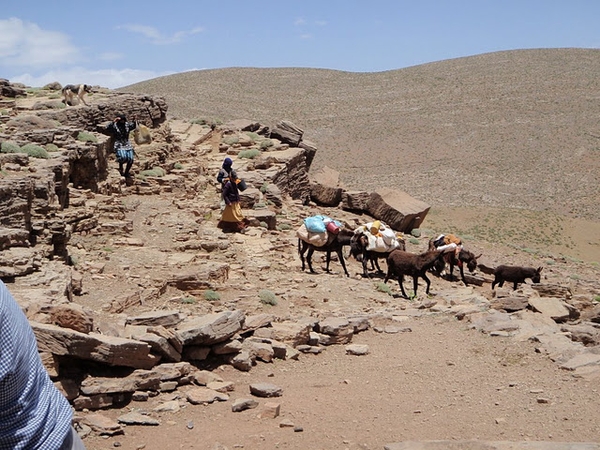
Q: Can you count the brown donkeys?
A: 5